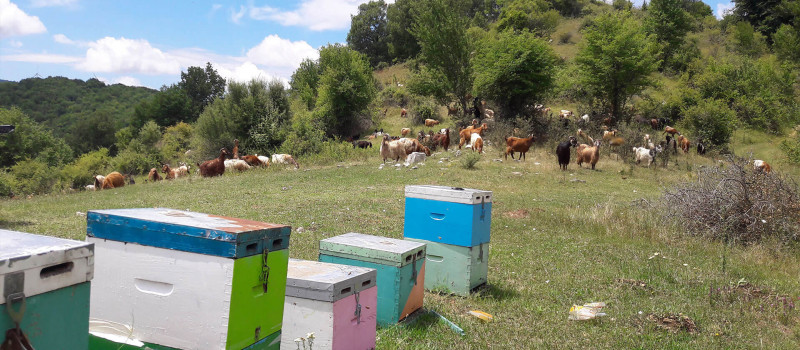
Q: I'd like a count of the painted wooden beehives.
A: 5